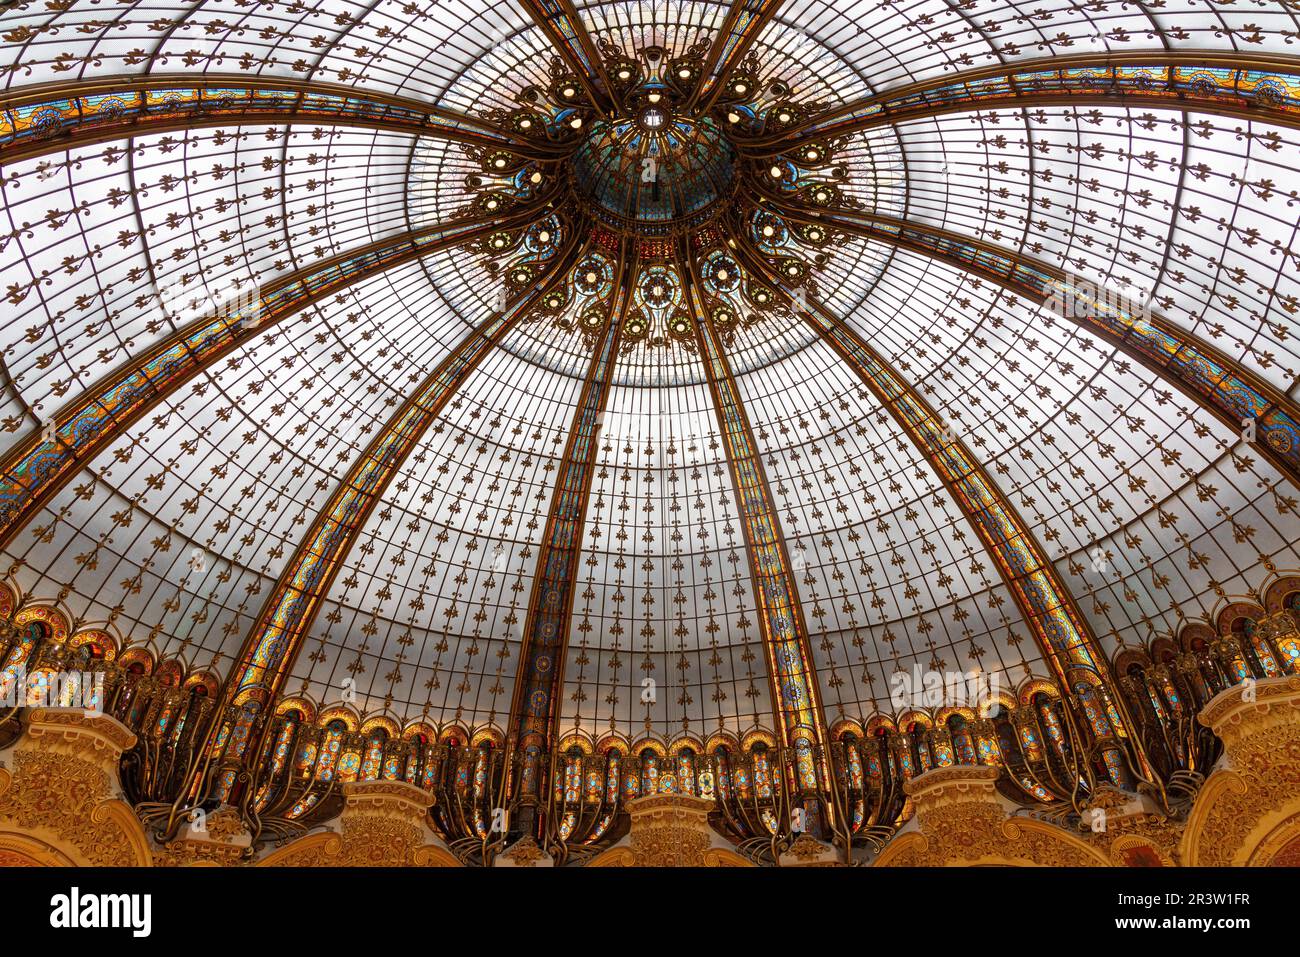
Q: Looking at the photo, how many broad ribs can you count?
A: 10